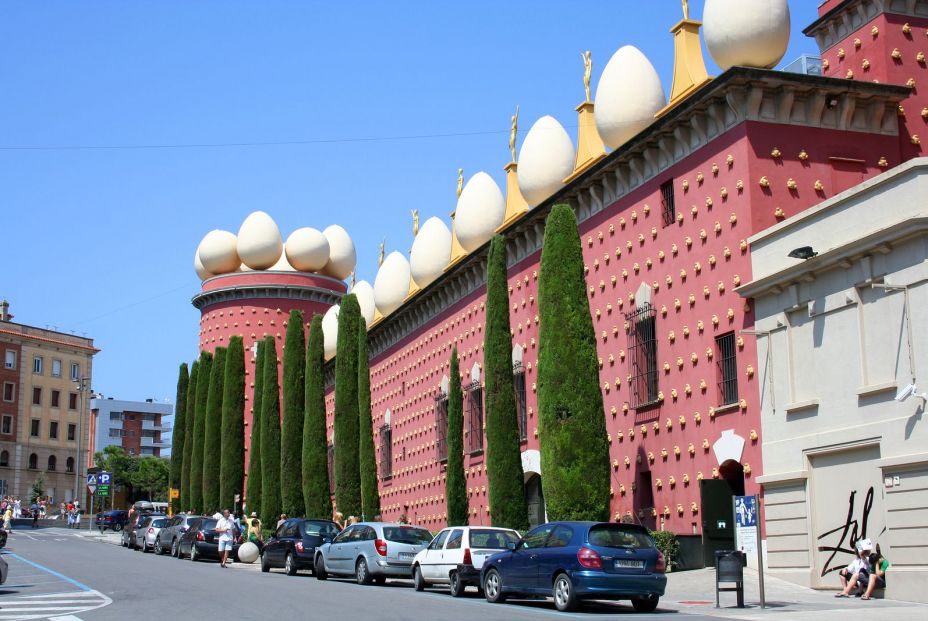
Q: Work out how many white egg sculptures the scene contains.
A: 14